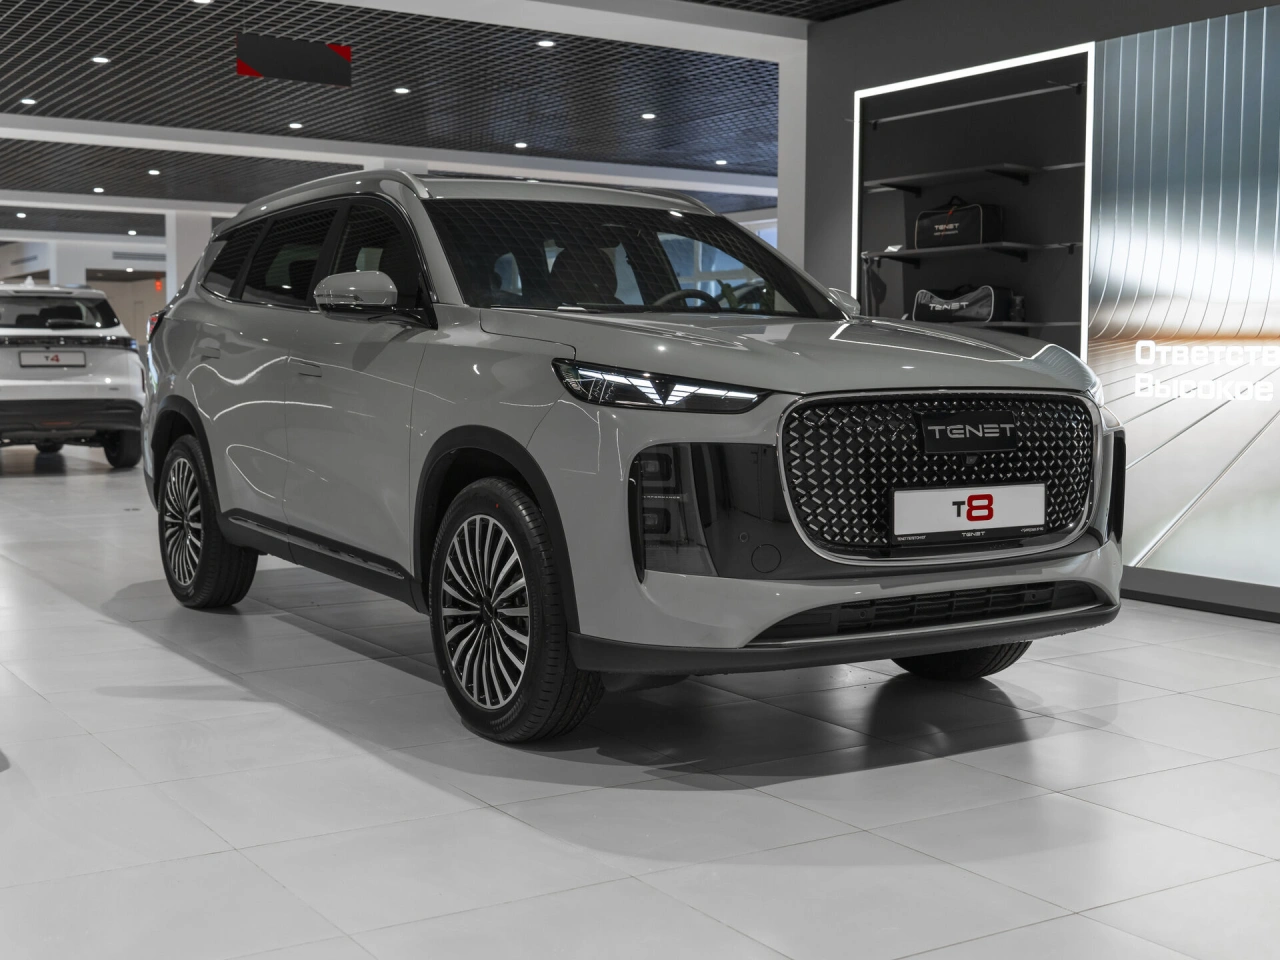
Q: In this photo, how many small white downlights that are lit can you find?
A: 14